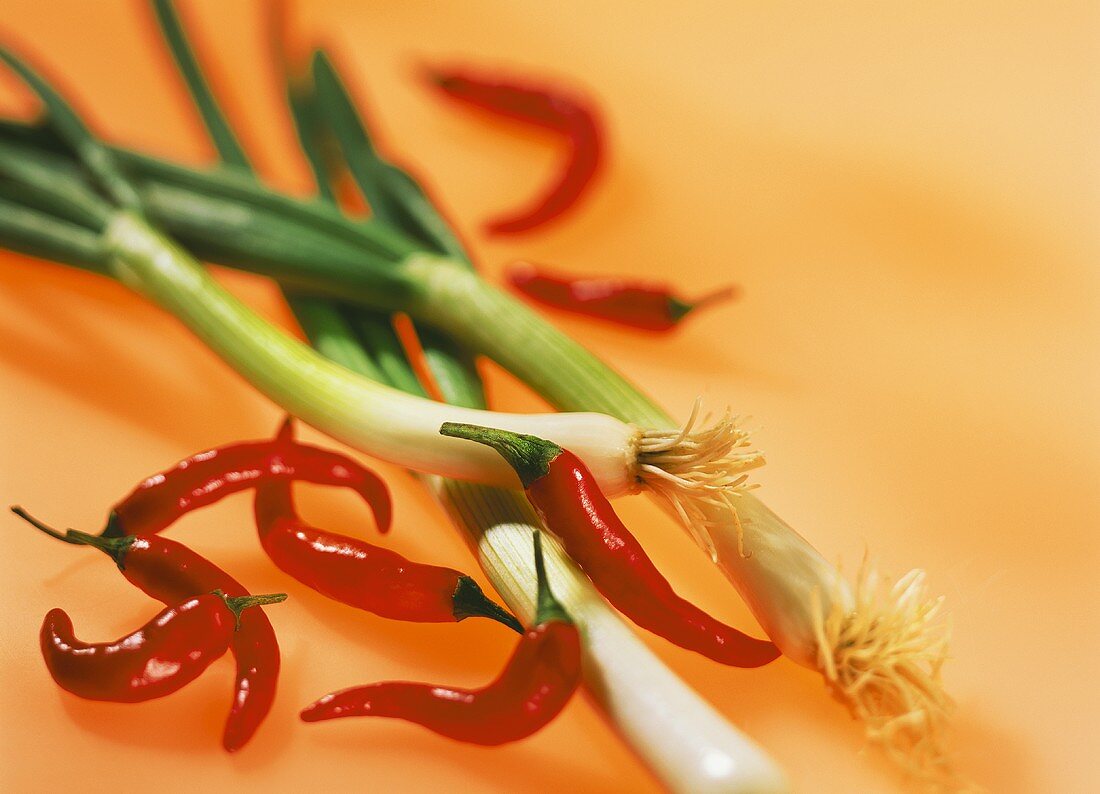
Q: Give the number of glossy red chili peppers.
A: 8